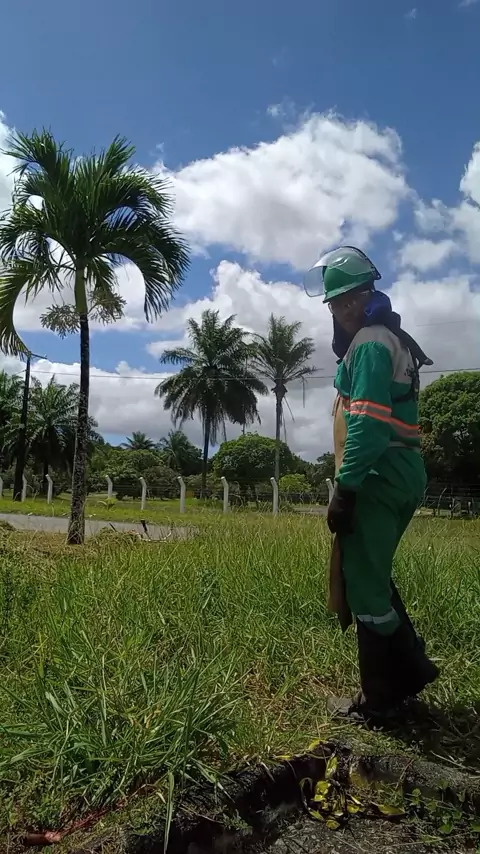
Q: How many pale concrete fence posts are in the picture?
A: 9